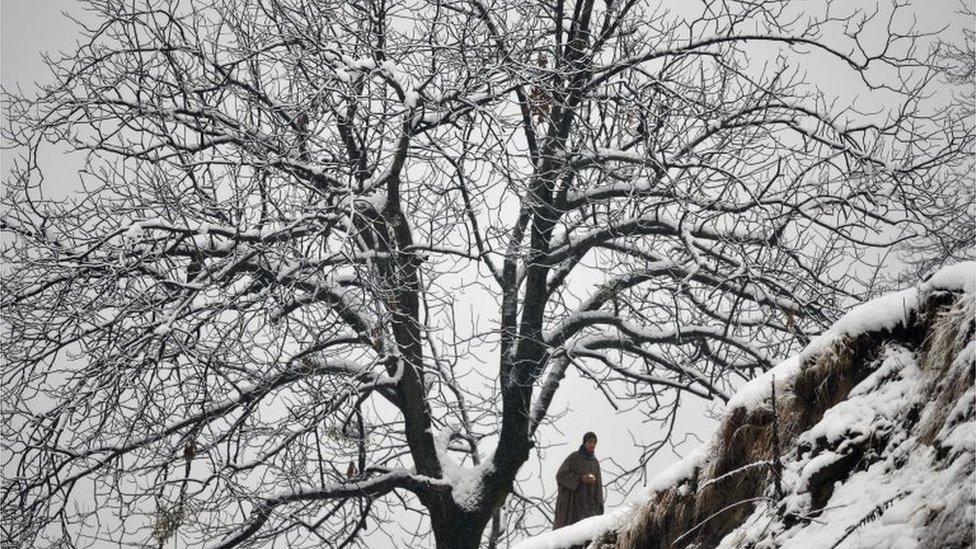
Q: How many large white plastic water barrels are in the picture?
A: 0